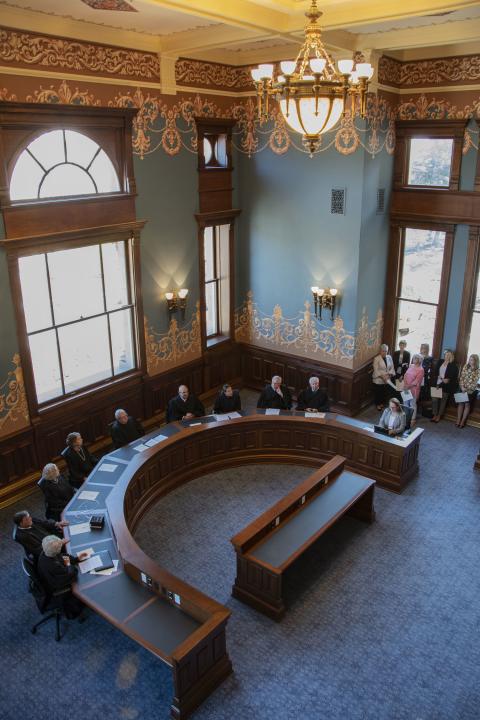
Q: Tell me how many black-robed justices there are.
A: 9